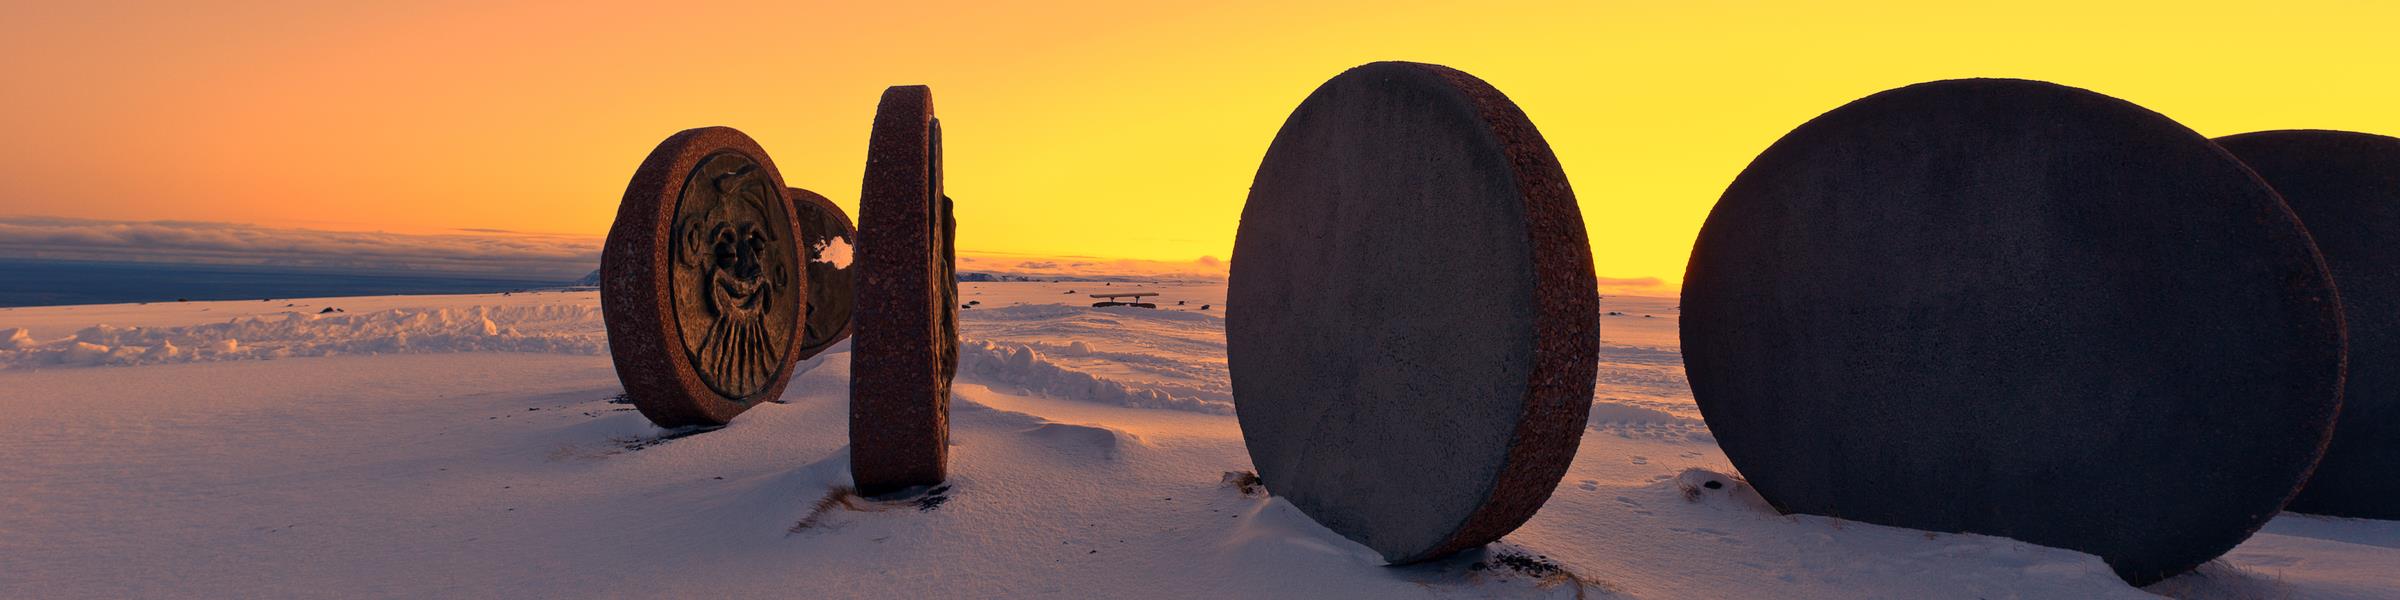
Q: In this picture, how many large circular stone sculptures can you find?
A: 6